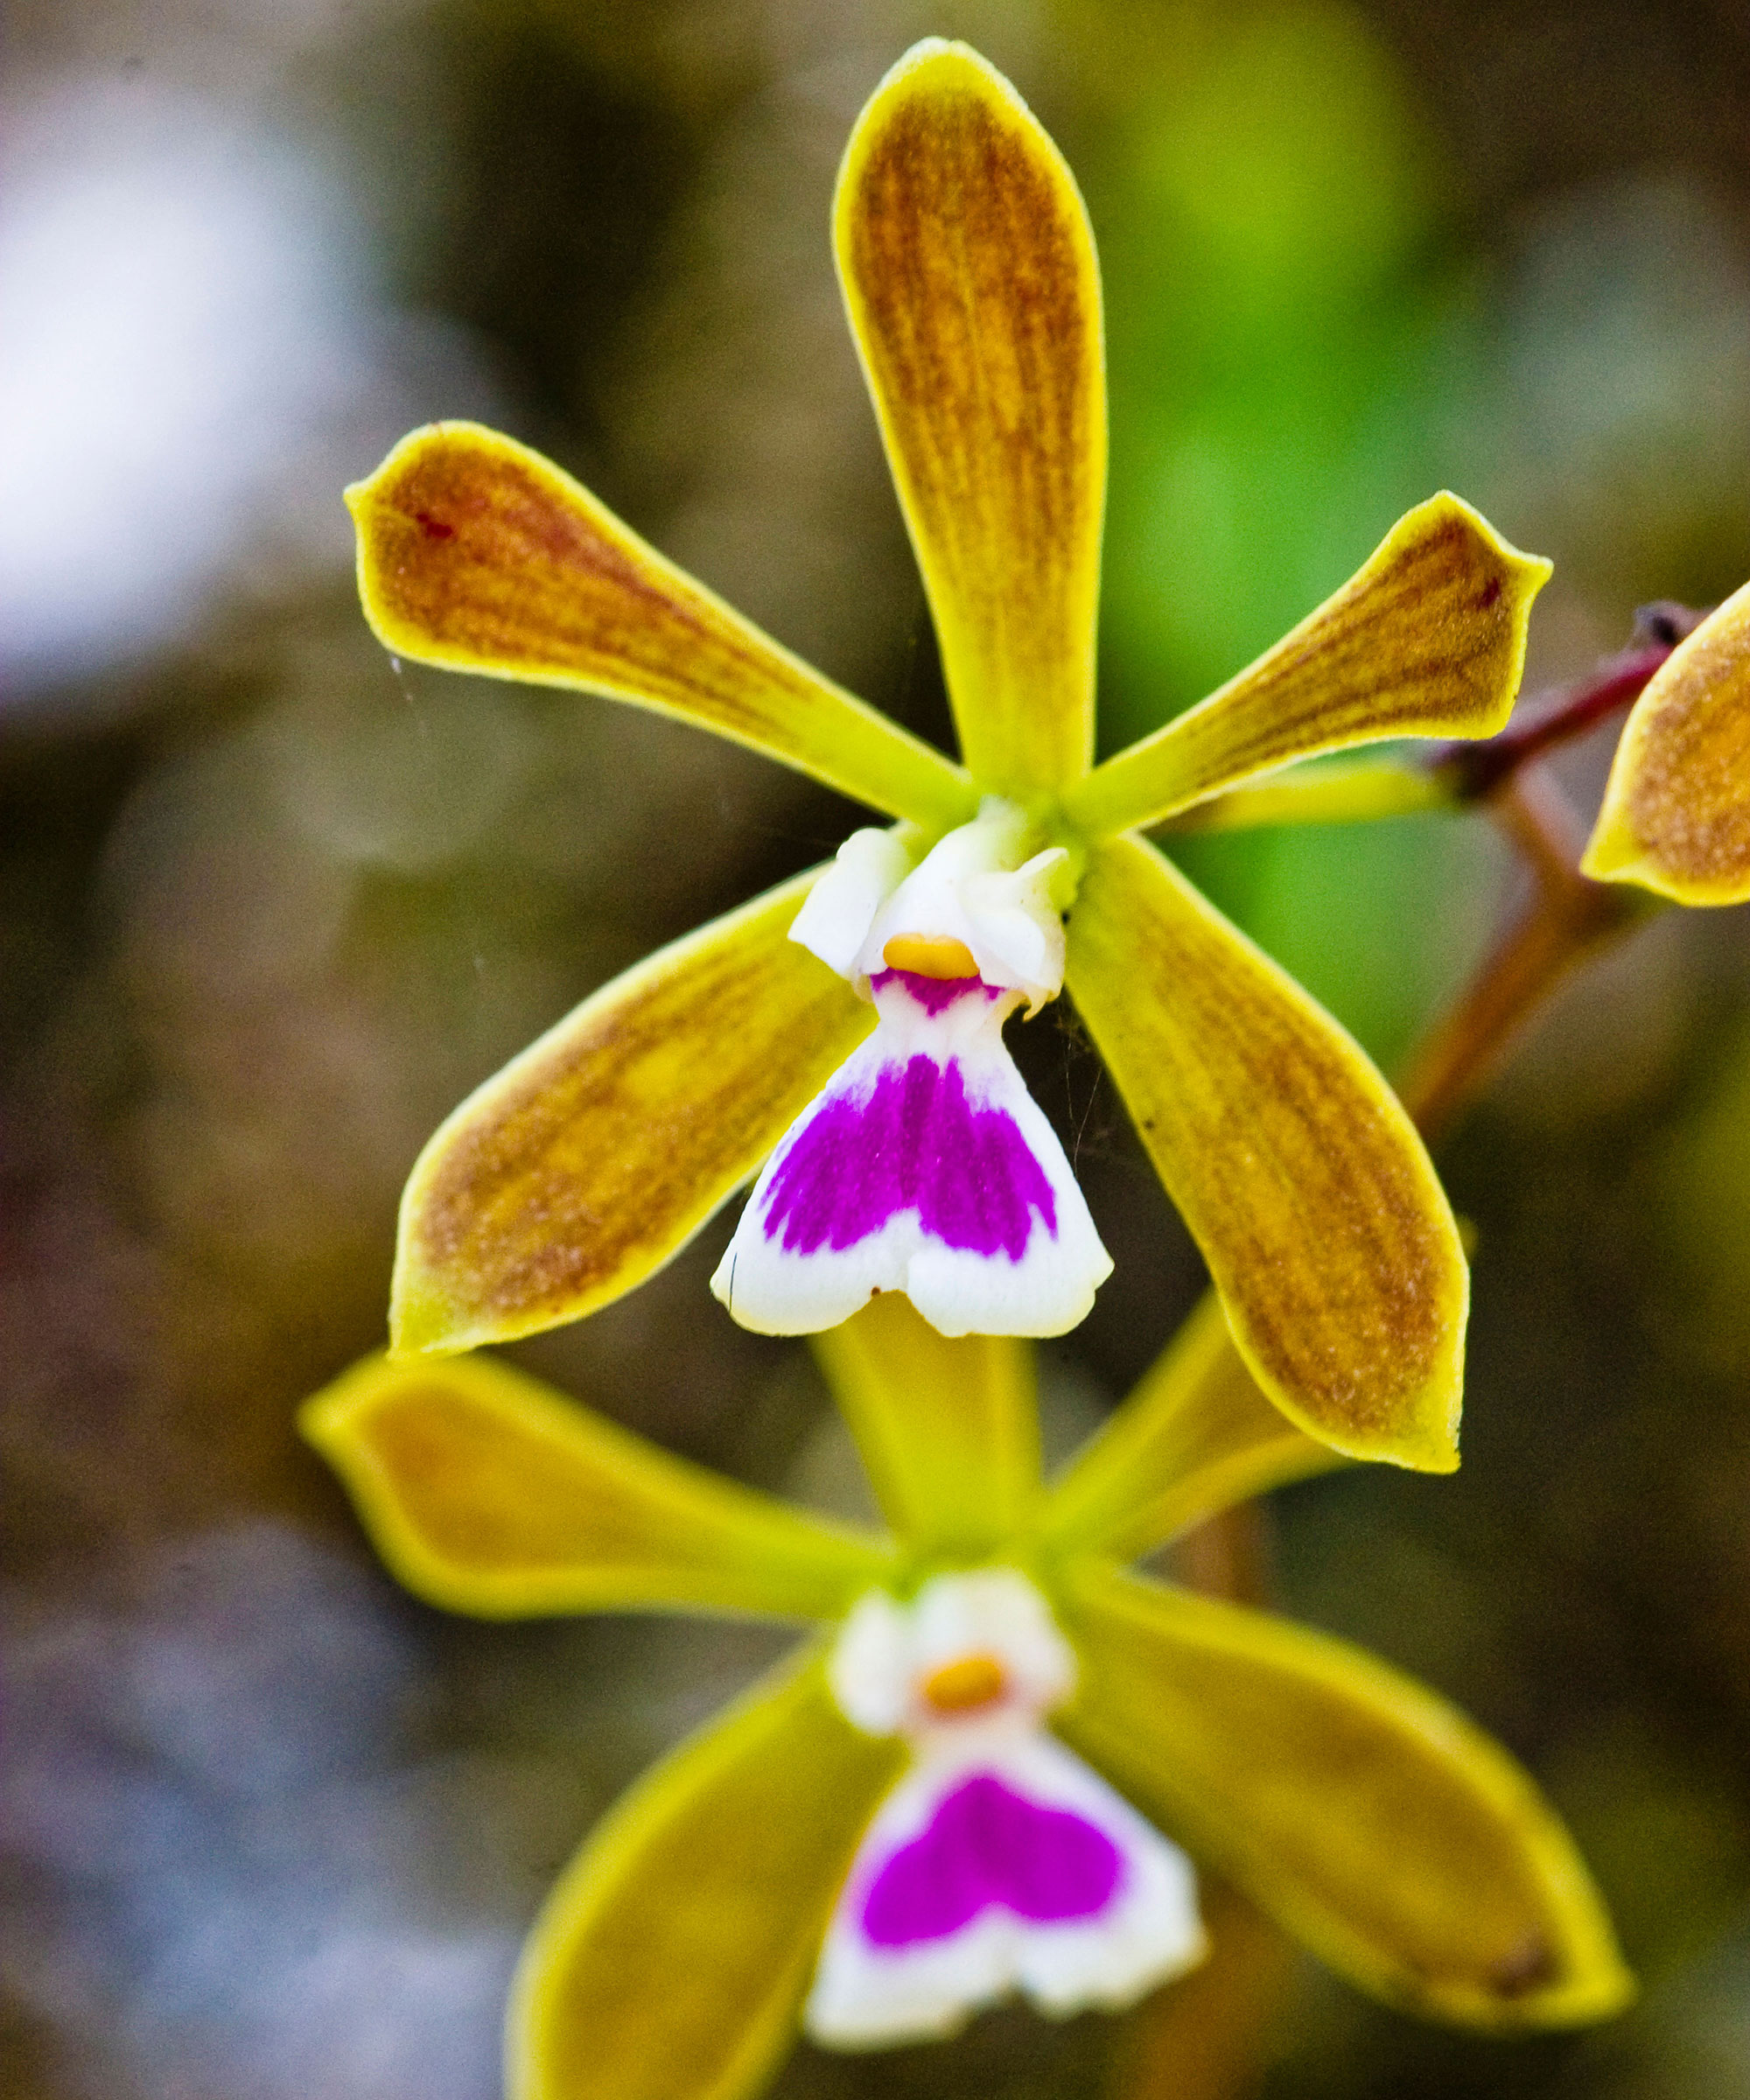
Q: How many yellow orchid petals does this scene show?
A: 11